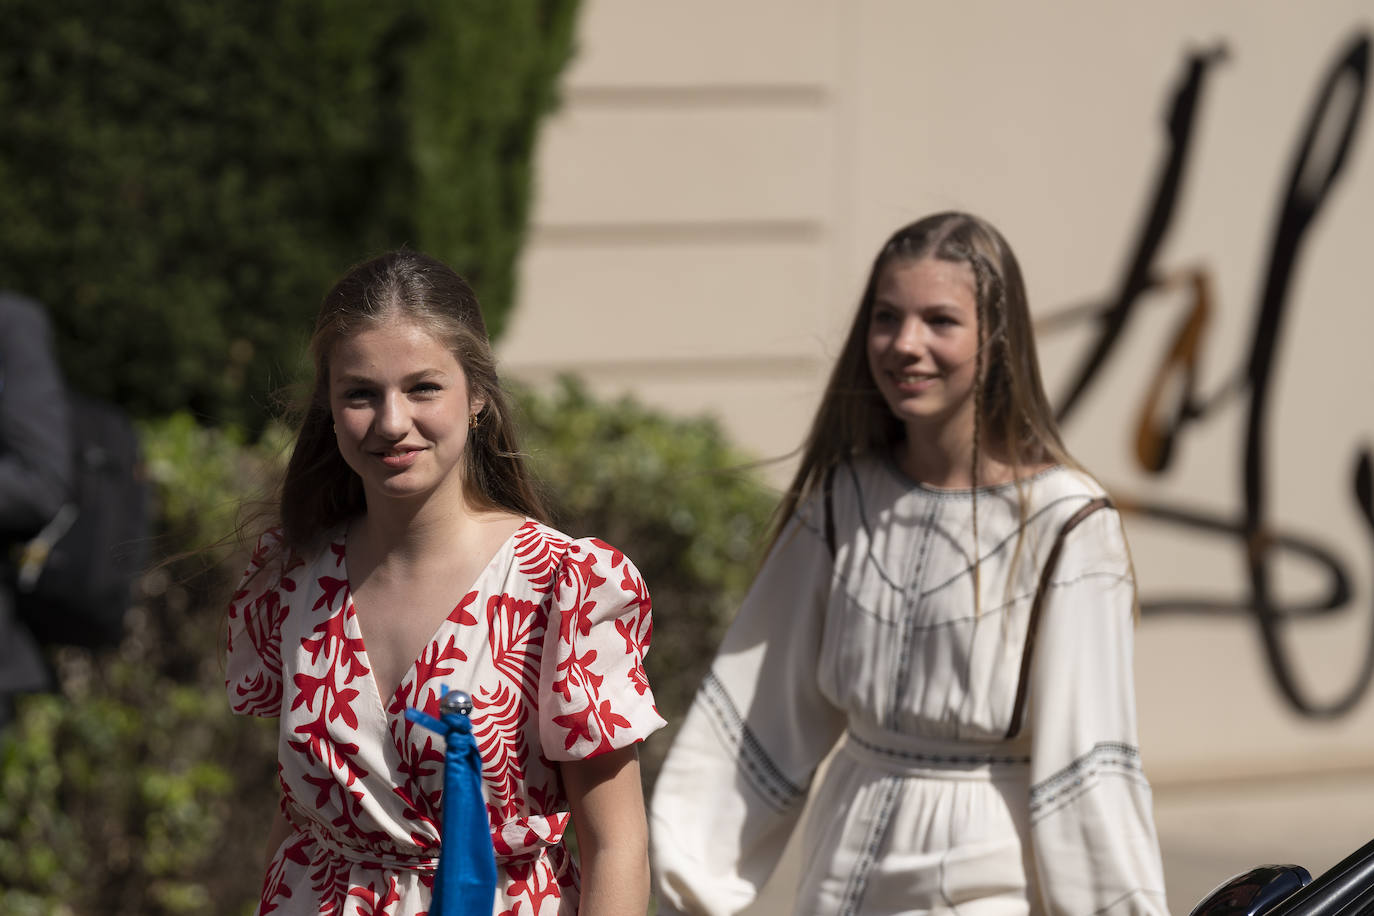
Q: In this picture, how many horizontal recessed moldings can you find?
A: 3